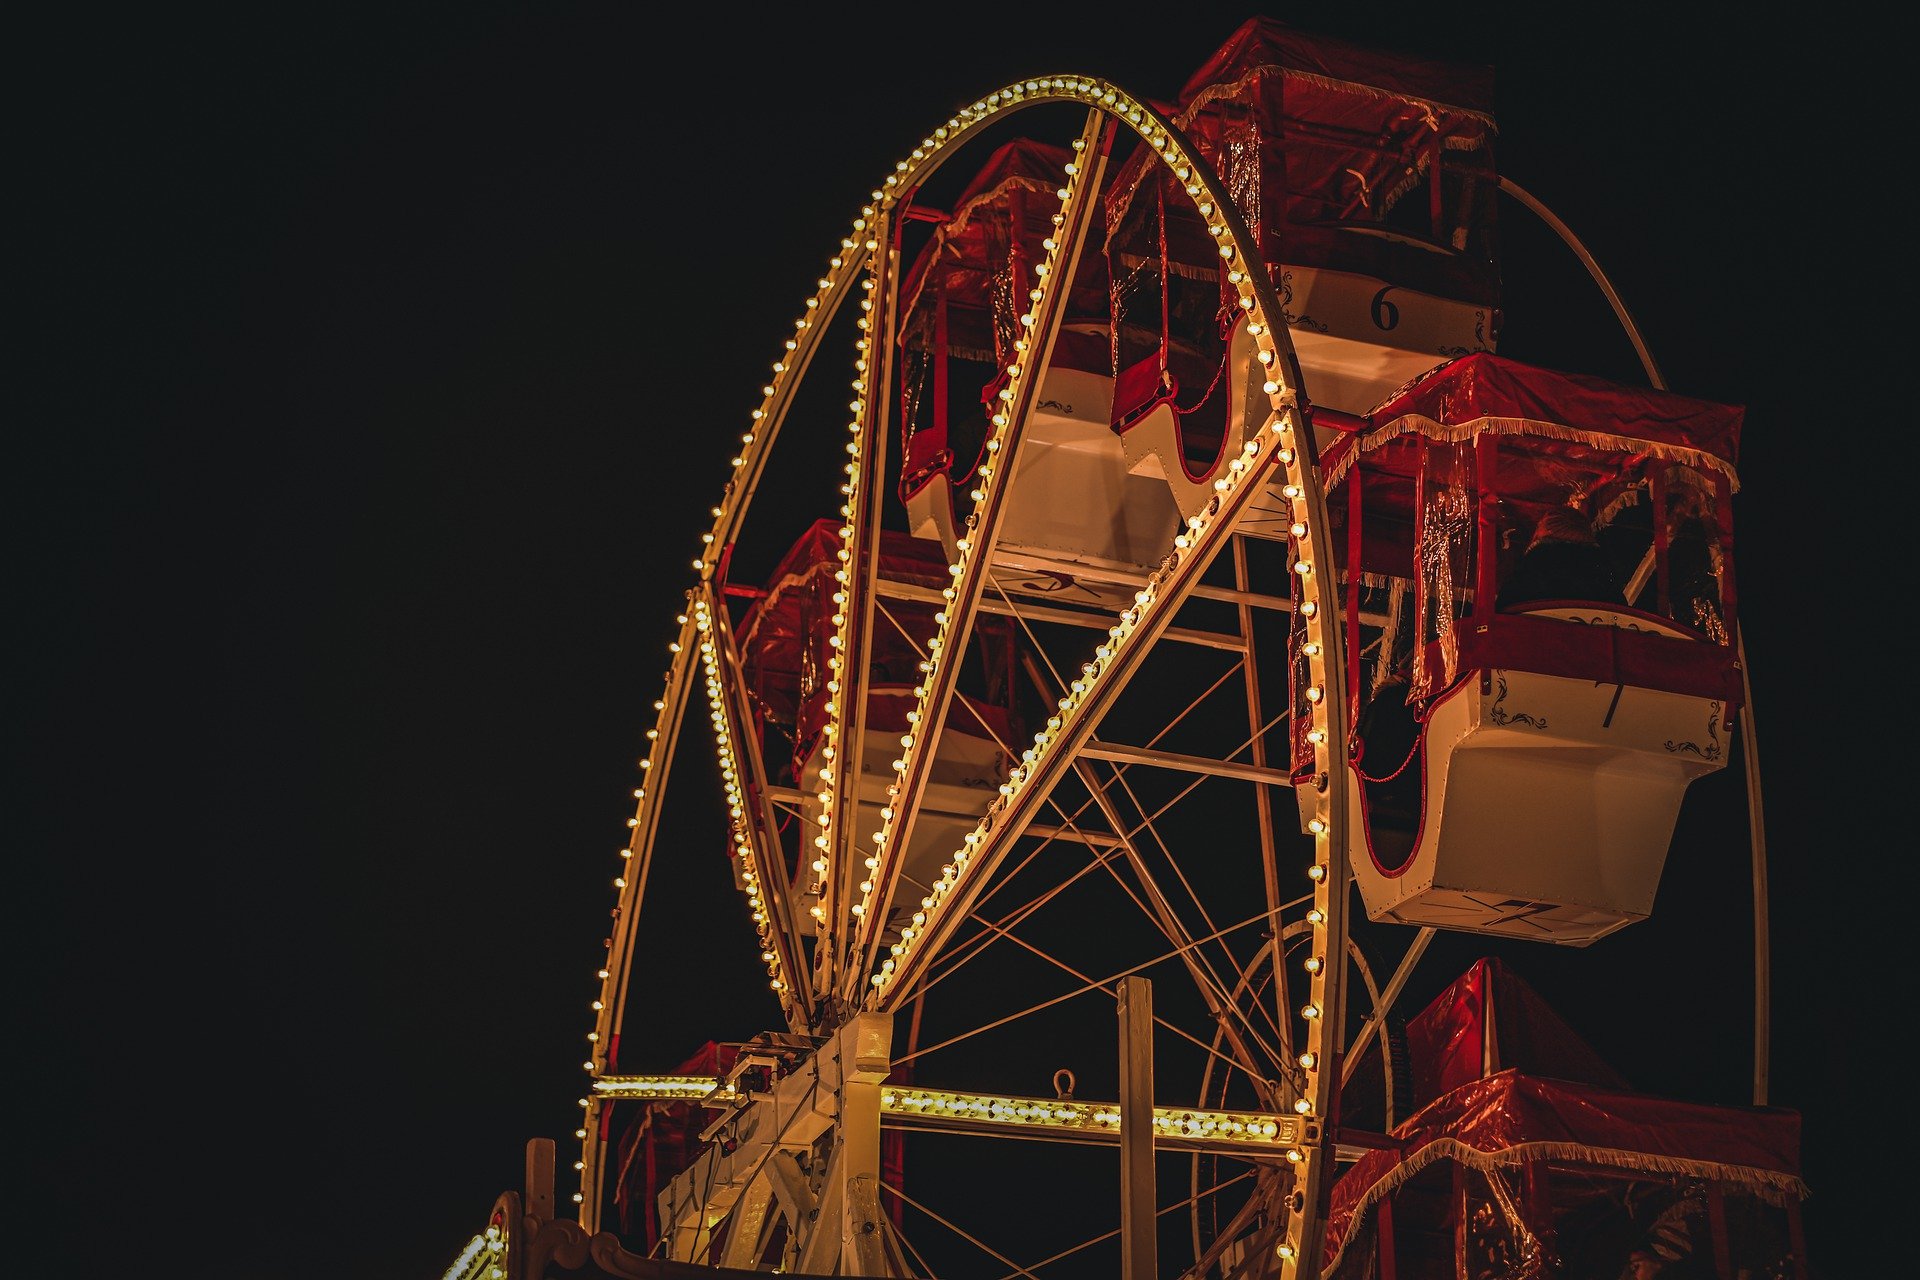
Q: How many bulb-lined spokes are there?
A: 6